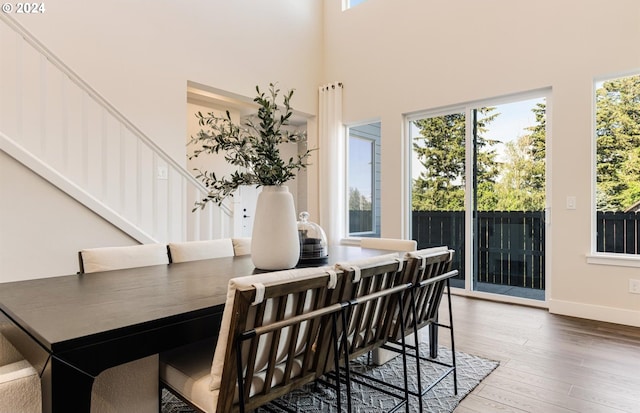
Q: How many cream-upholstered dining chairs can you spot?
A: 8